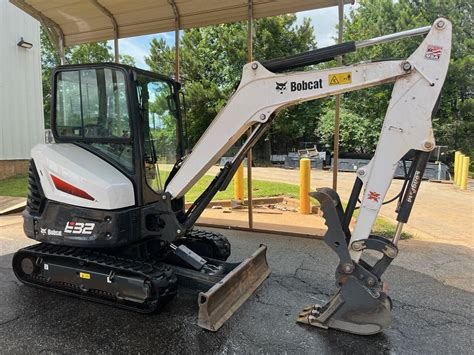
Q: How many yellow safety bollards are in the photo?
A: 5